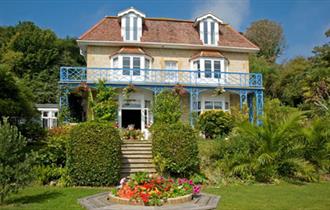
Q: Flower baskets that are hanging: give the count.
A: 4